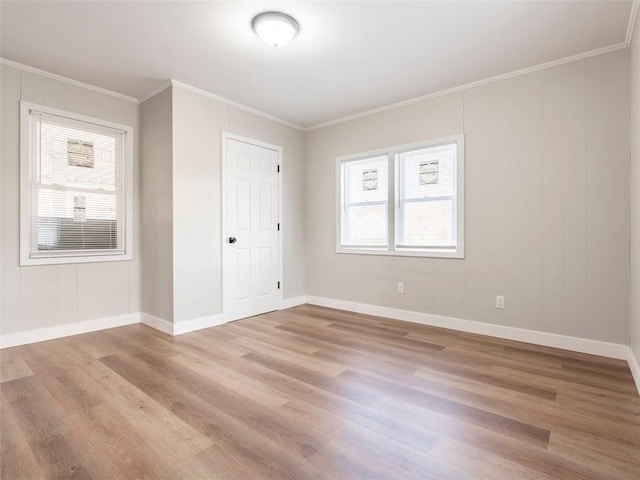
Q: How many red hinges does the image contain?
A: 0